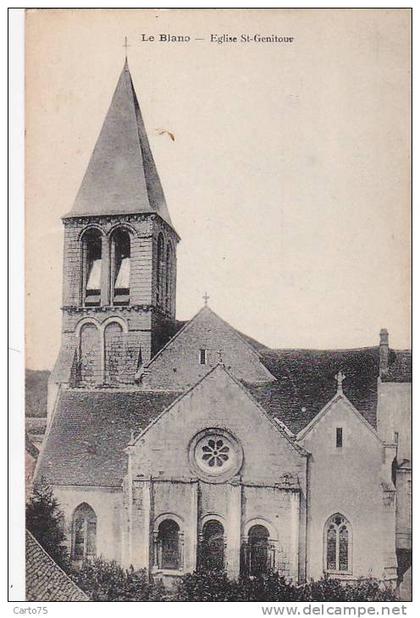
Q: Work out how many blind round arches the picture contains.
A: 2